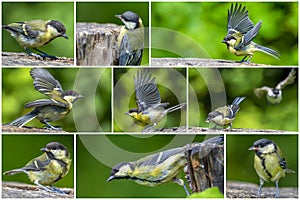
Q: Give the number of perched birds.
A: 9